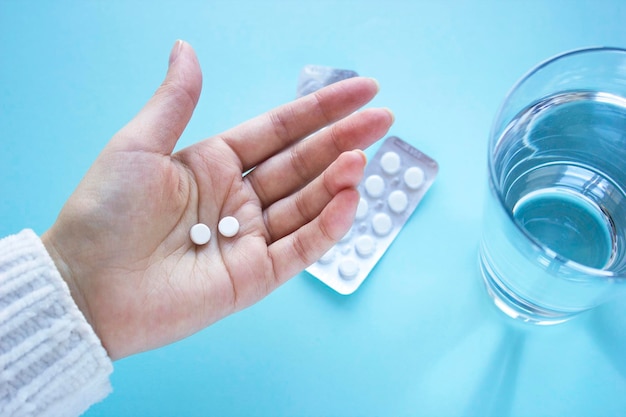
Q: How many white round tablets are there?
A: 12